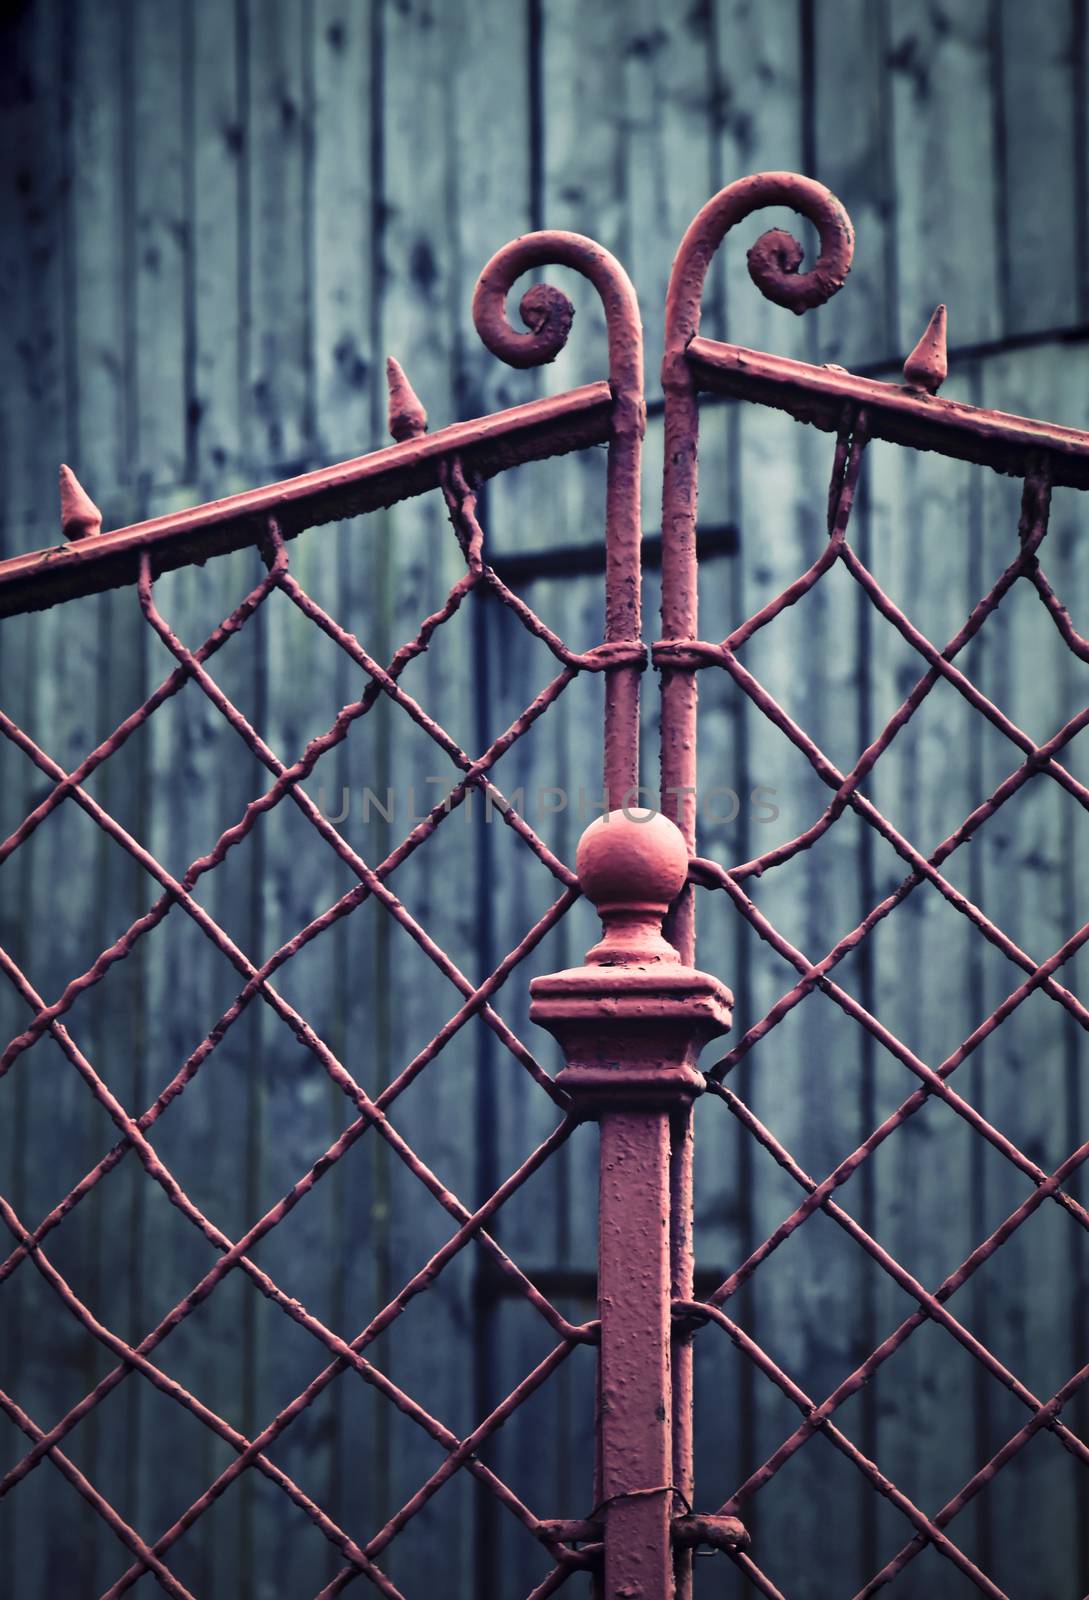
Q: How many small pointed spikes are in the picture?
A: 3